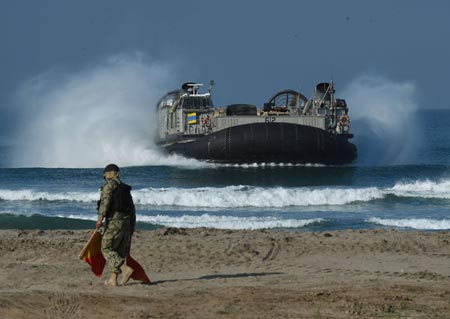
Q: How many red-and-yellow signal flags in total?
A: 2